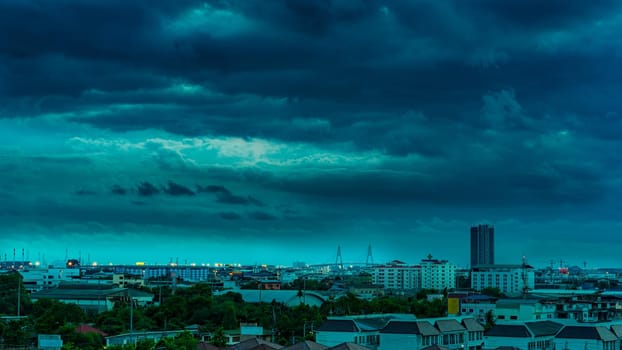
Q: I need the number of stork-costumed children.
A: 0